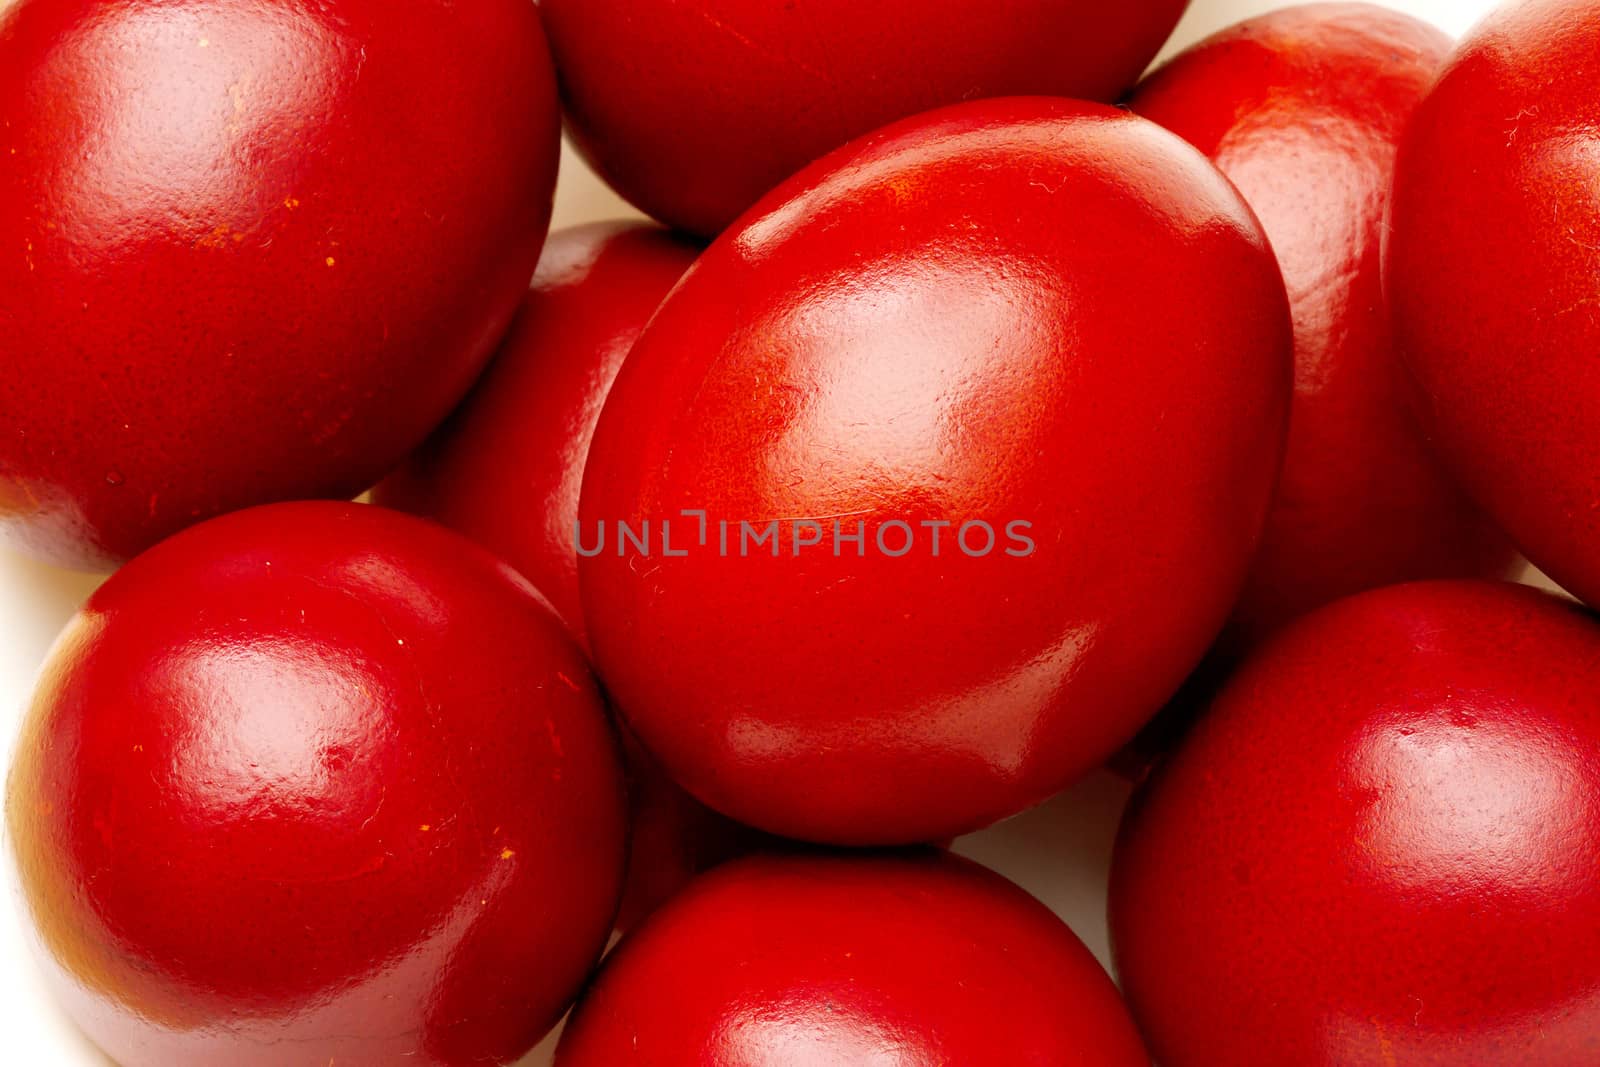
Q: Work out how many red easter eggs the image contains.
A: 9